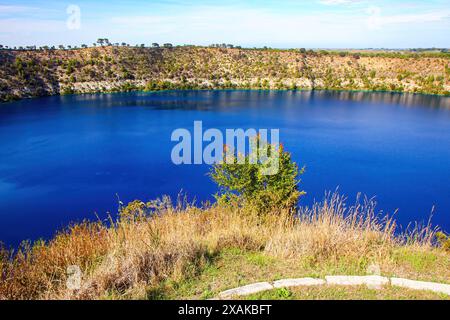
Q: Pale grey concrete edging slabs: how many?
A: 4